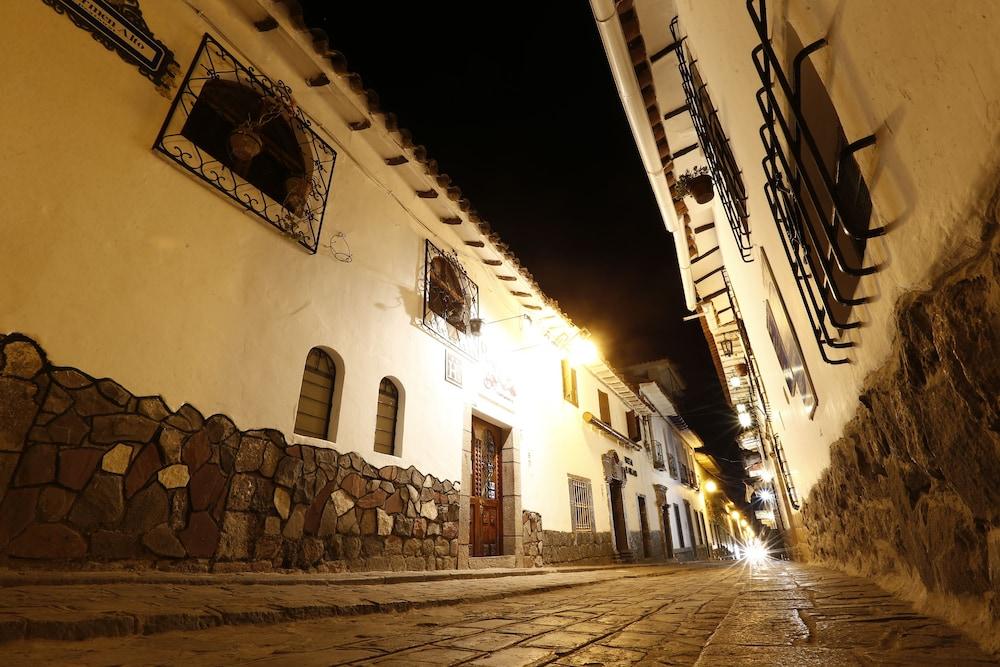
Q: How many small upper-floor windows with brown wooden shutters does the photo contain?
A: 3